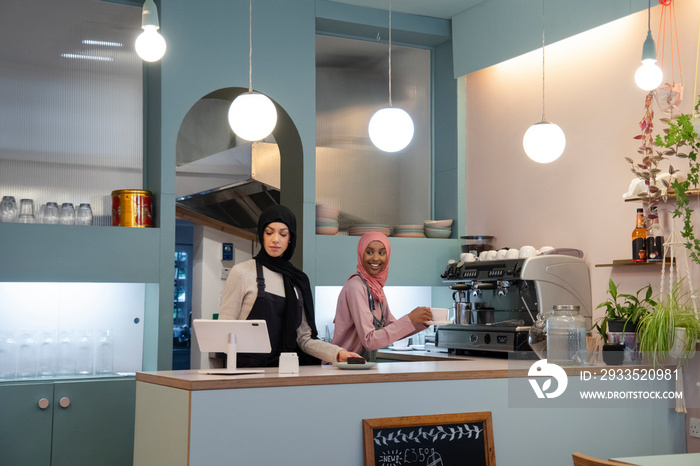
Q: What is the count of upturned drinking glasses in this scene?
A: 5